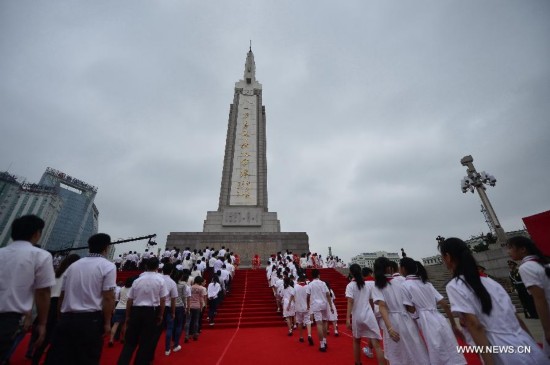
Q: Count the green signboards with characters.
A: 0